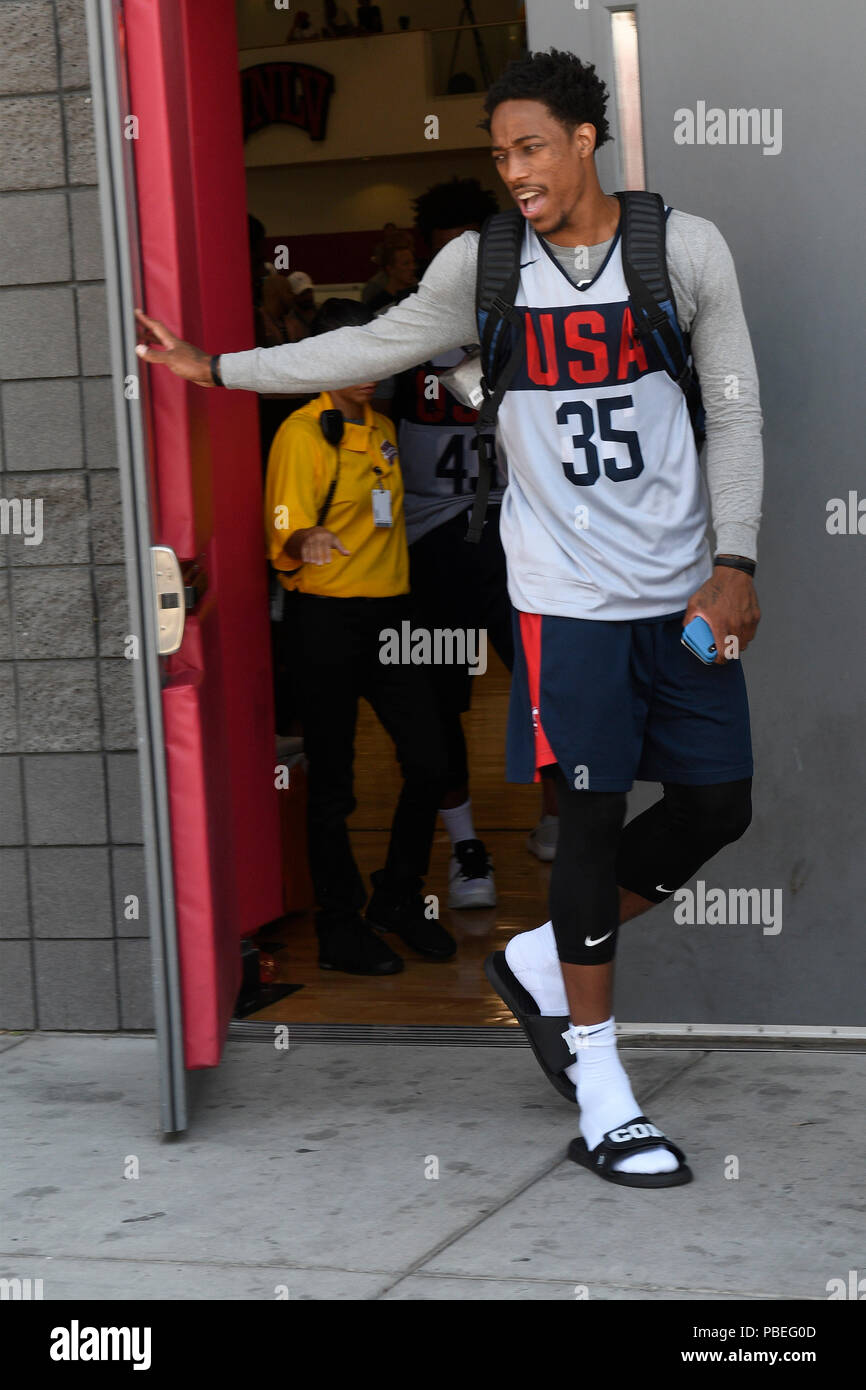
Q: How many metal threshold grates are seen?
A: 1